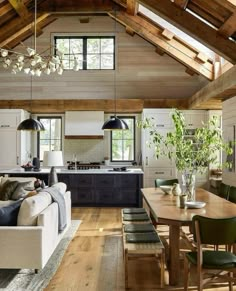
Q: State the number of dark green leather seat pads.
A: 4